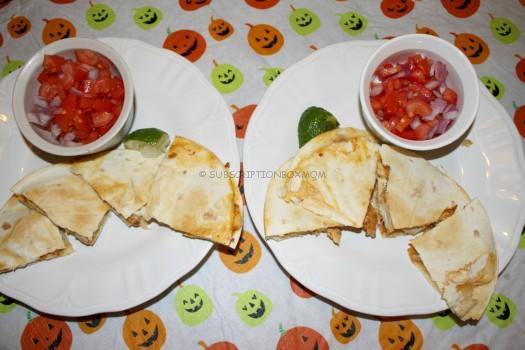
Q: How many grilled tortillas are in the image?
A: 7